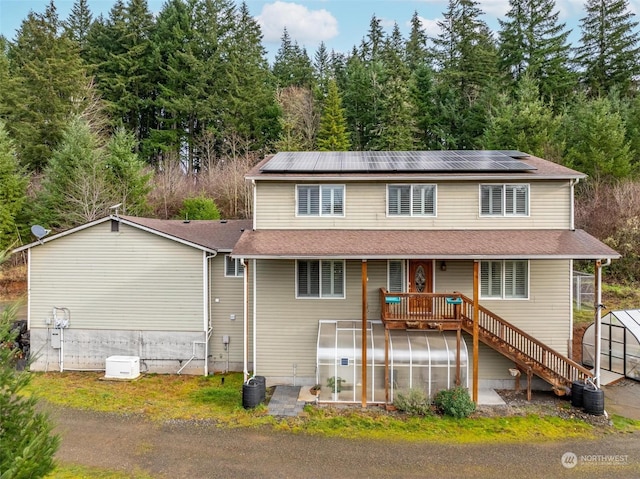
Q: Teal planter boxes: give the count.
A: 2